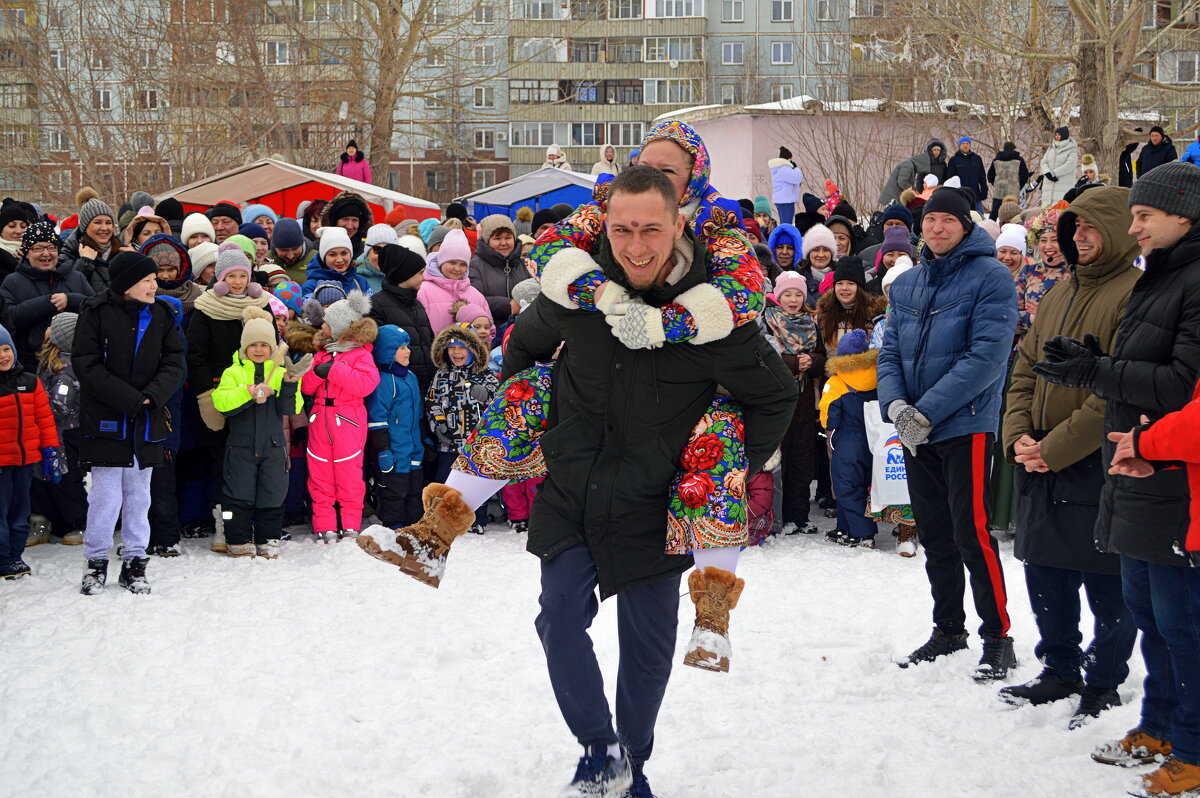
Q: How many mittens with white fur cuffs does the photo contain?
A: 2